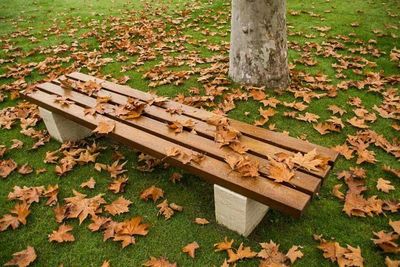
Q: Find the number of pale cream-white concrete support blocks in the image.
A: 2